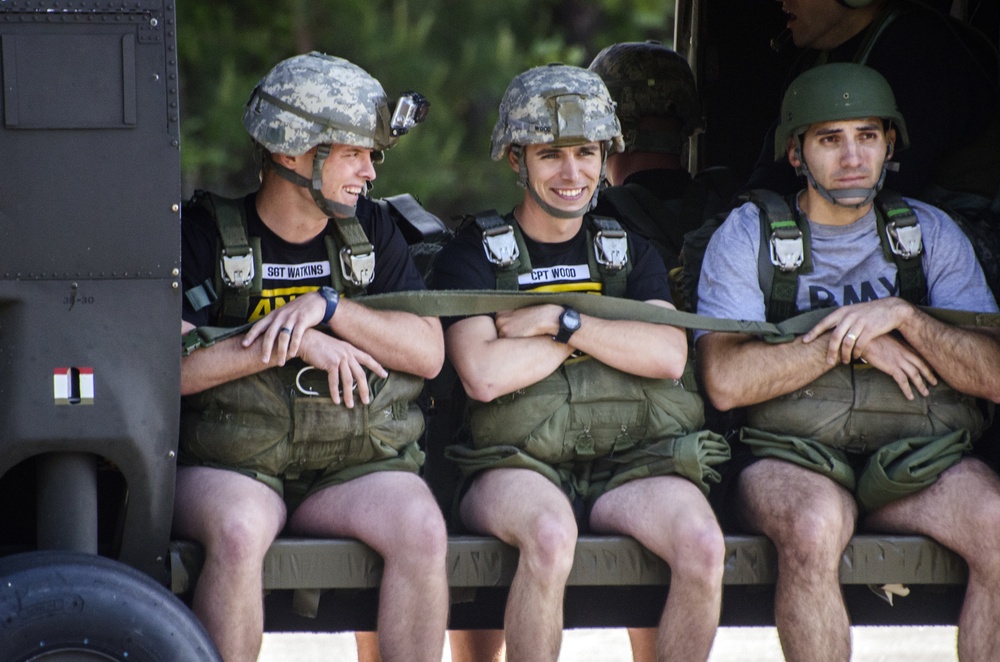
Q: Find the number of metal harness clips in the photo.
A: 6